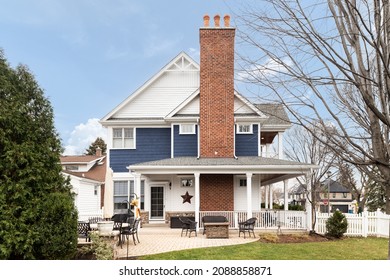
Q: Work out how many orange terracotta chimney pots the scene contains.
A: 3